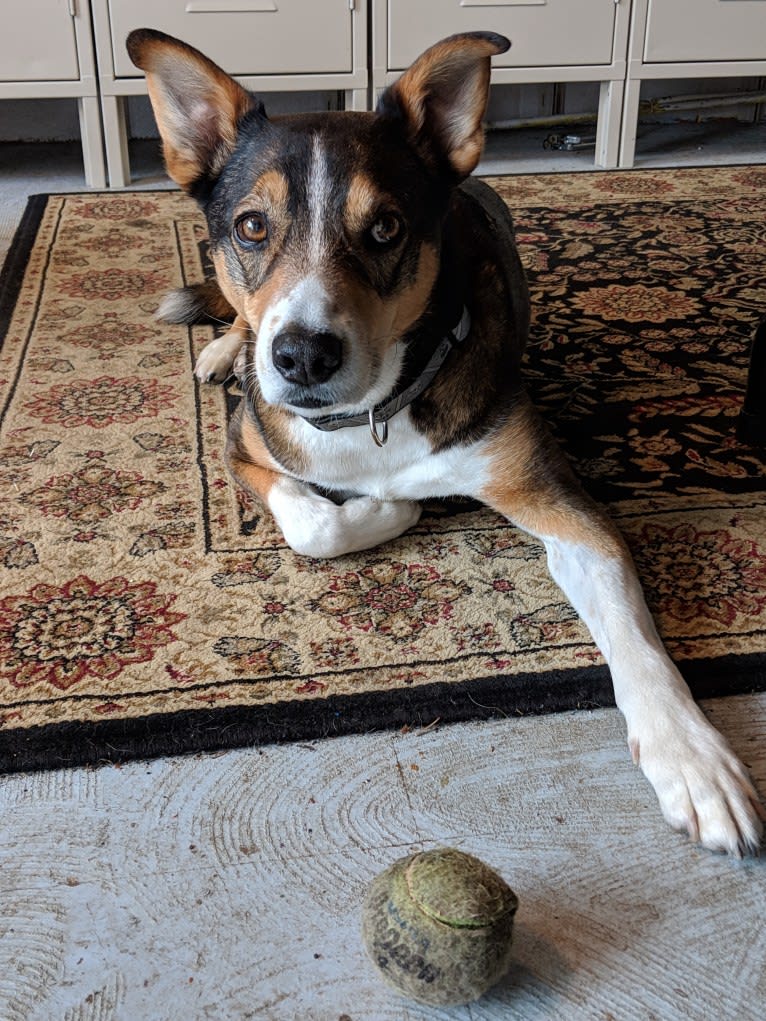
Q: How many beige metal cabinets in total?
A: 4